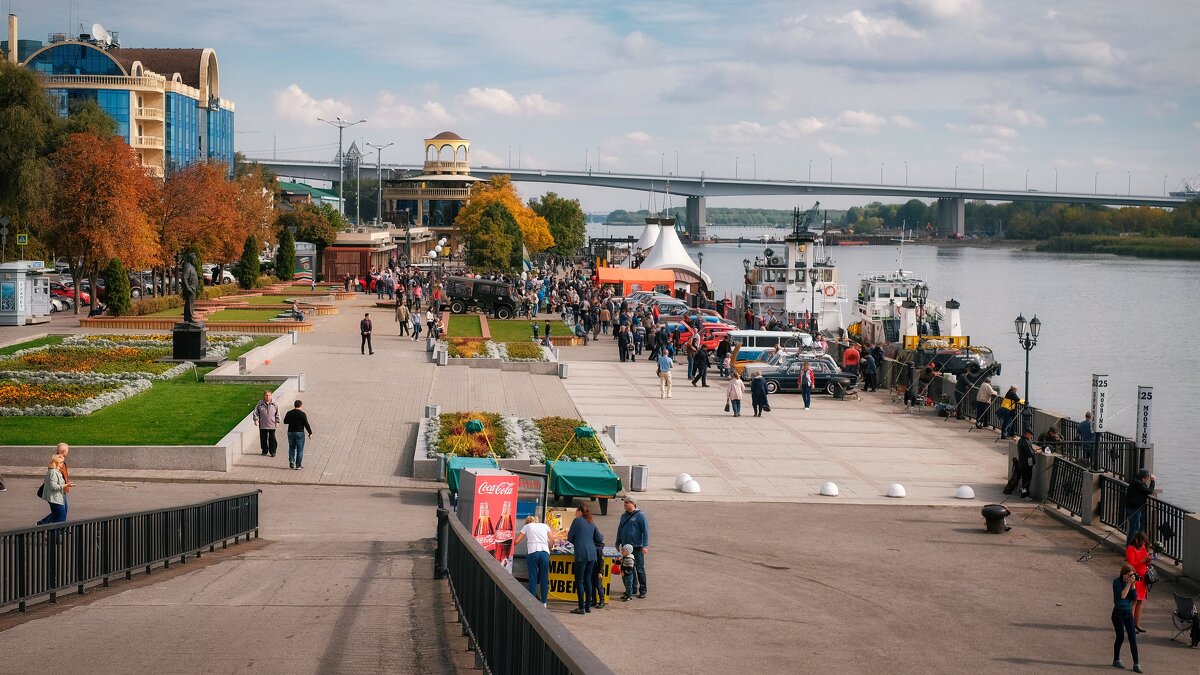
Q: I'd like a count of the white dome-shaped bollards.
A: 5